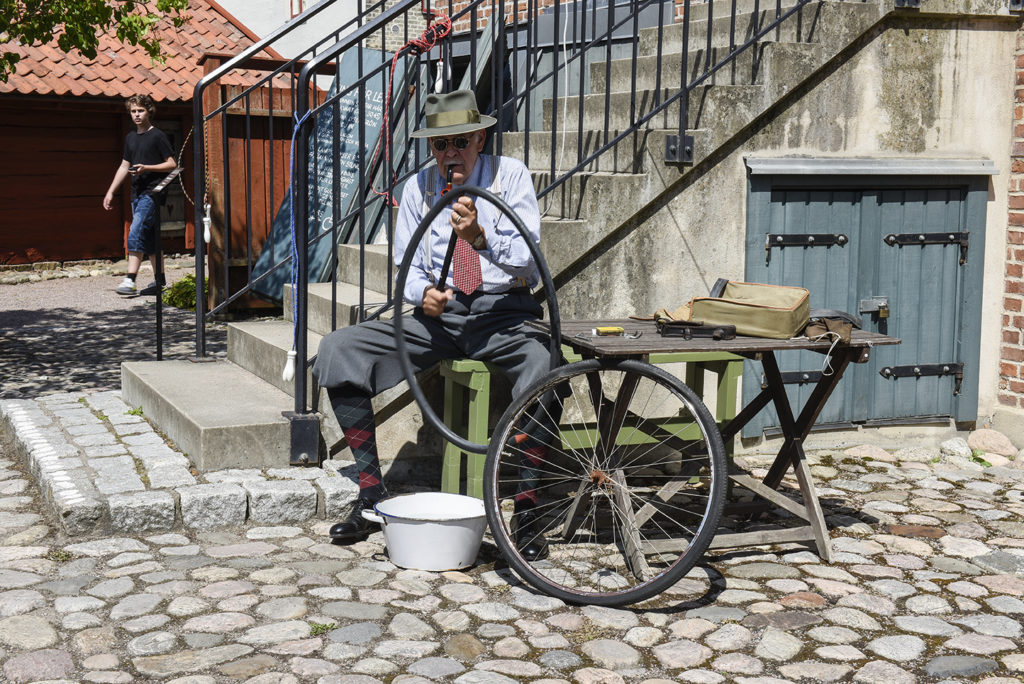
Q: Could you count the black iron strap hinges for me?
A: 4